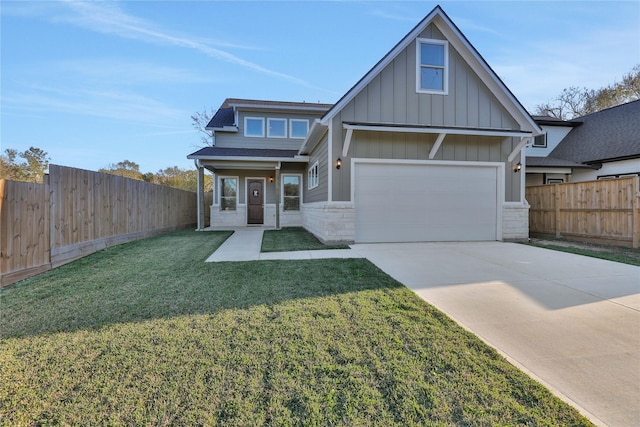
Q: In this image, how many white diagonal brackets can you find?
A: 3